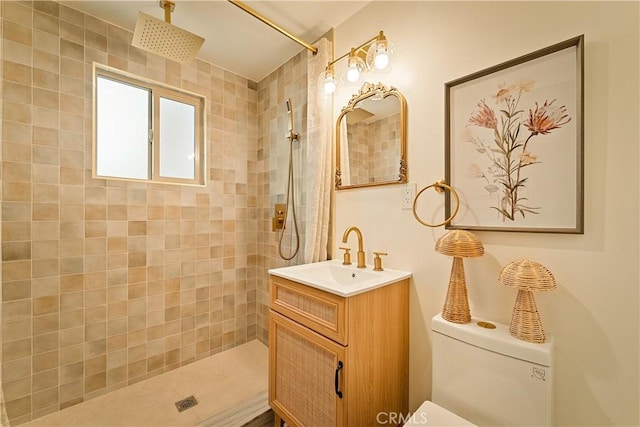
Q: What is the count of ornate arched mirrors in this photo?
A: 1